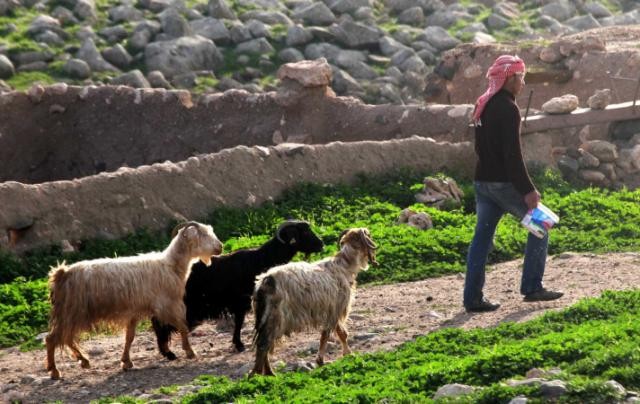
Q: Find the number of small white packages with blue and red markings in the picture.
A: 1